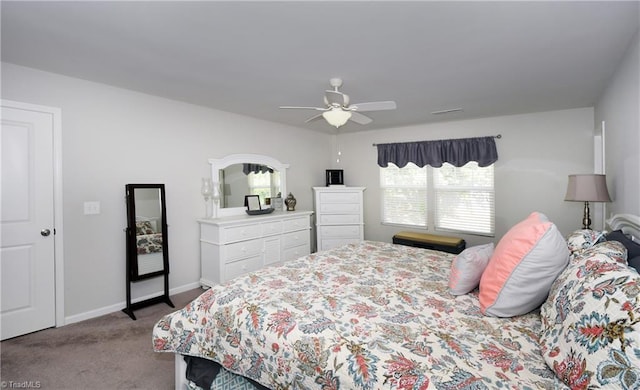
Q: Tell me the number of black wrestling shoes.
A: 0